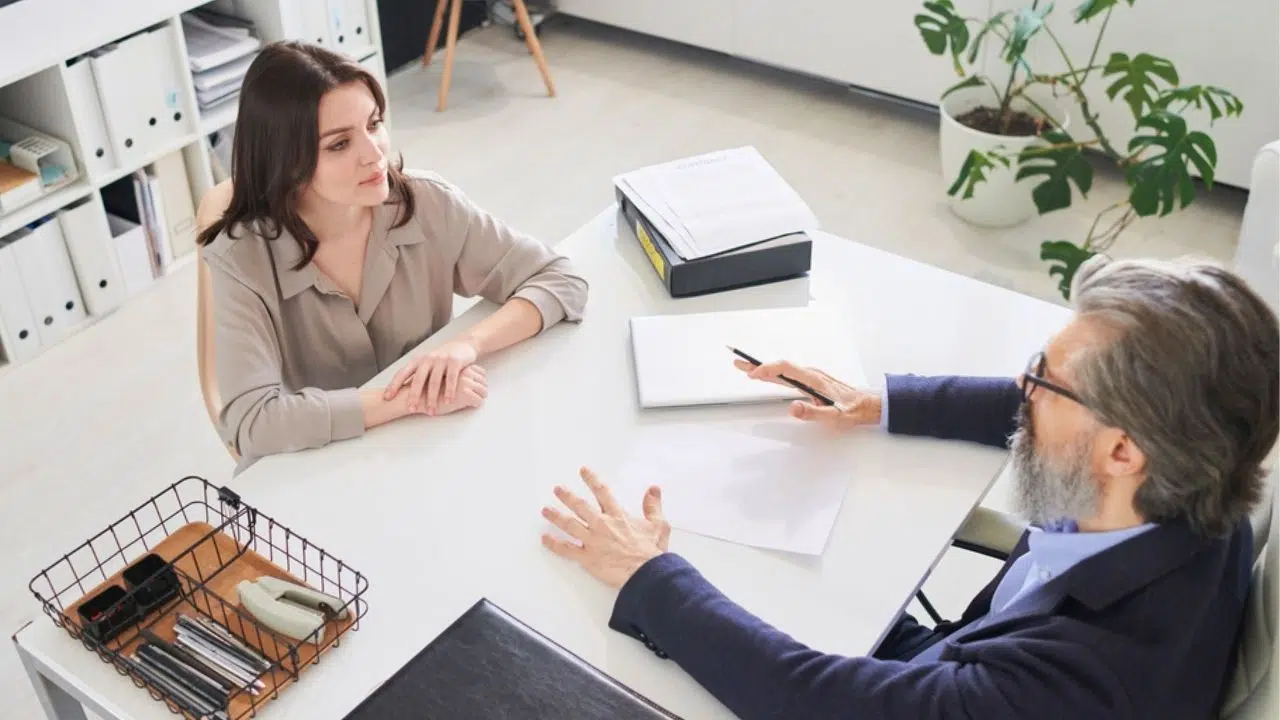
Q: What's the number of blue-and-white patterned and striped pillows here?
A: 0